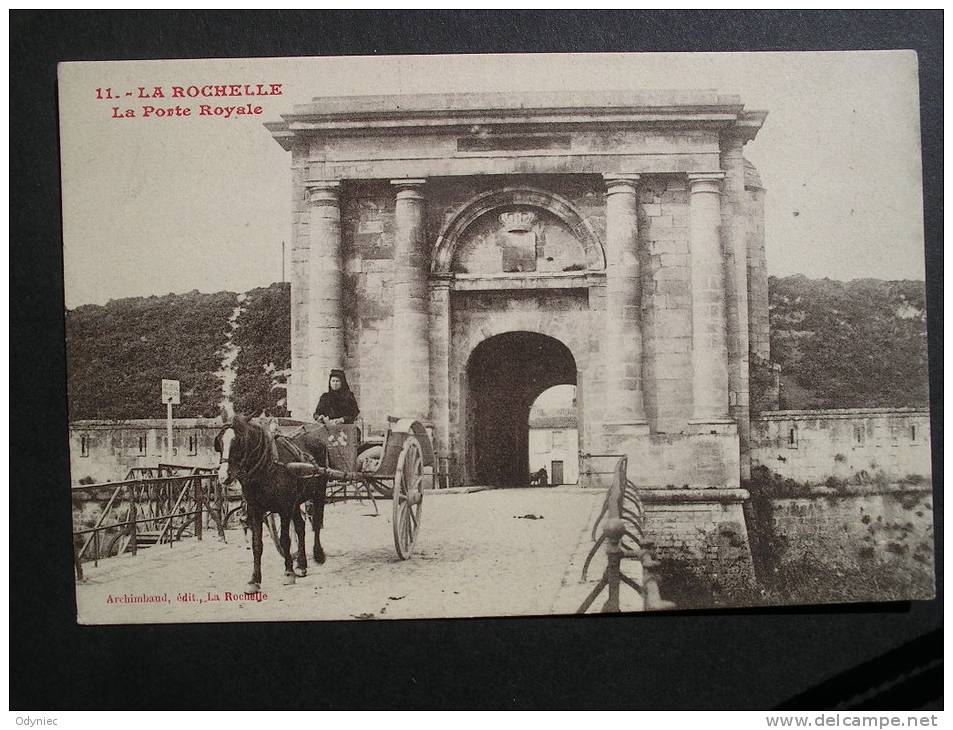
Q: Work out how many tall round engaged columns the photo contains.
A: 4